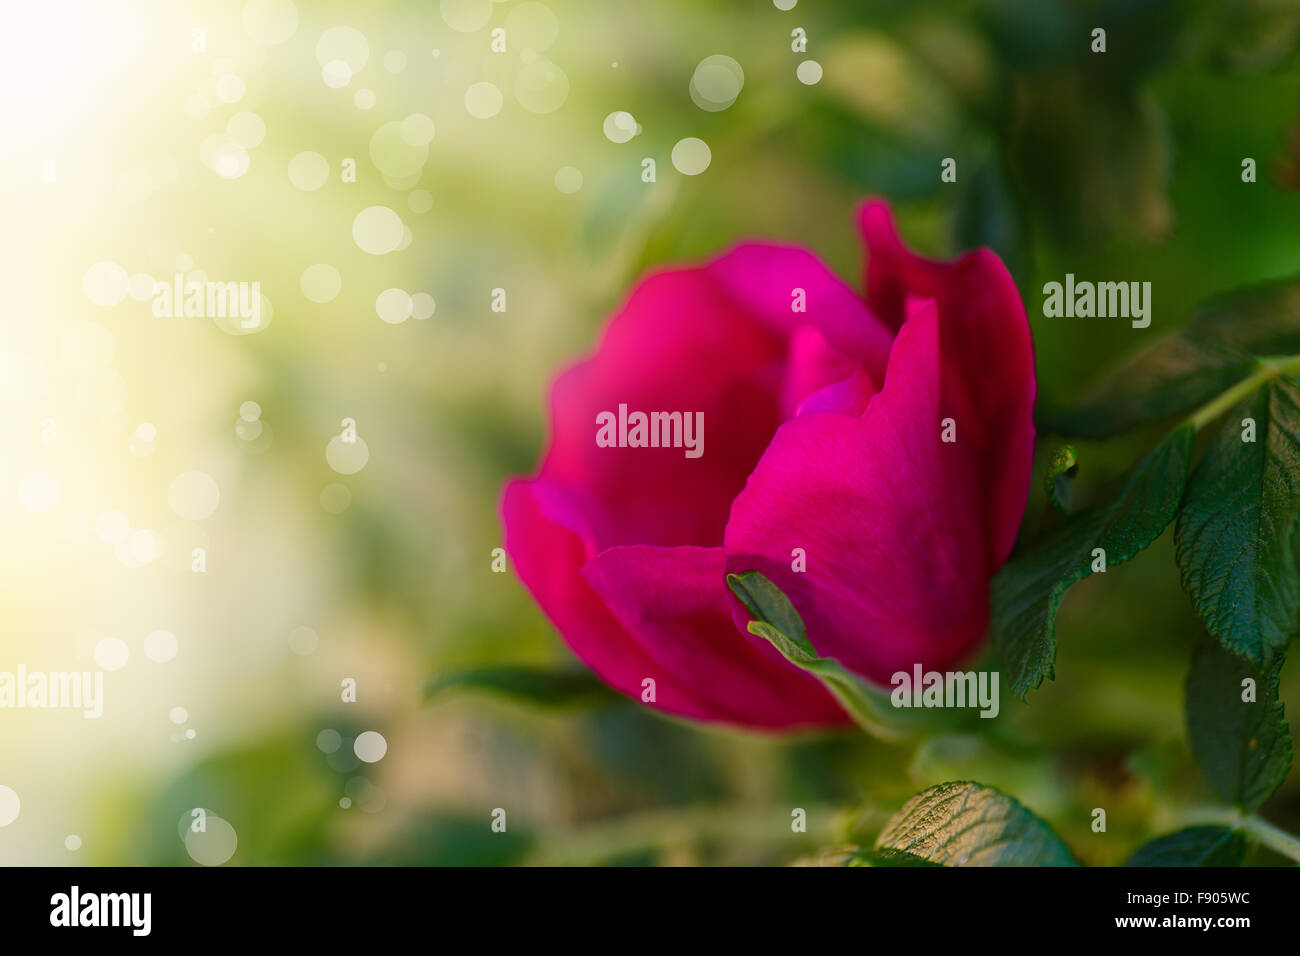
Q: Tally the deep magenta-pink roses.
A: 1